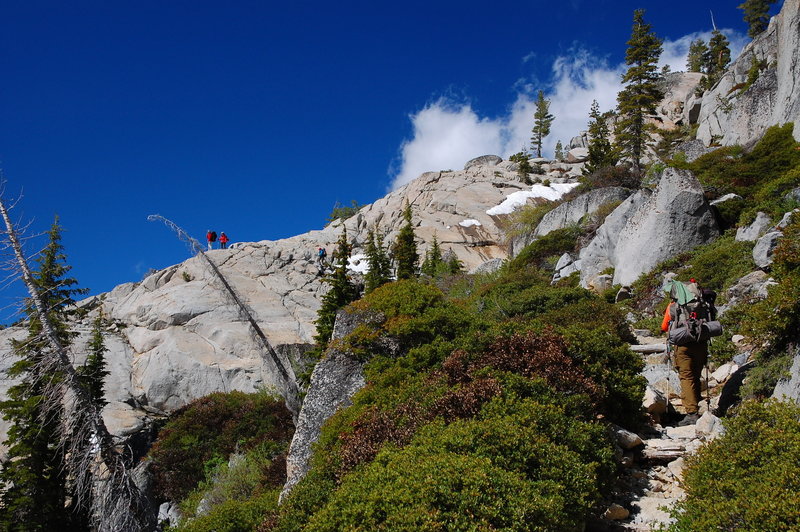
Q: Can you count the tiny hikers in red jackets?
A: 2